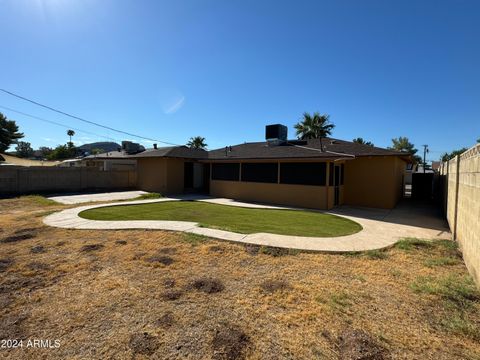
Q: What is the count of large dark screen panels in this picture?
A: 3